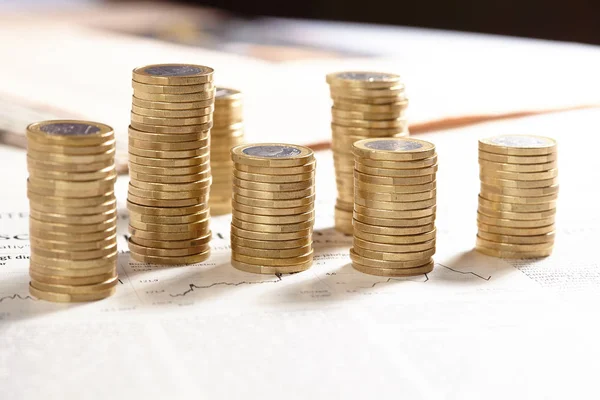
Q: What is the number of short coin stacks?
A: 3